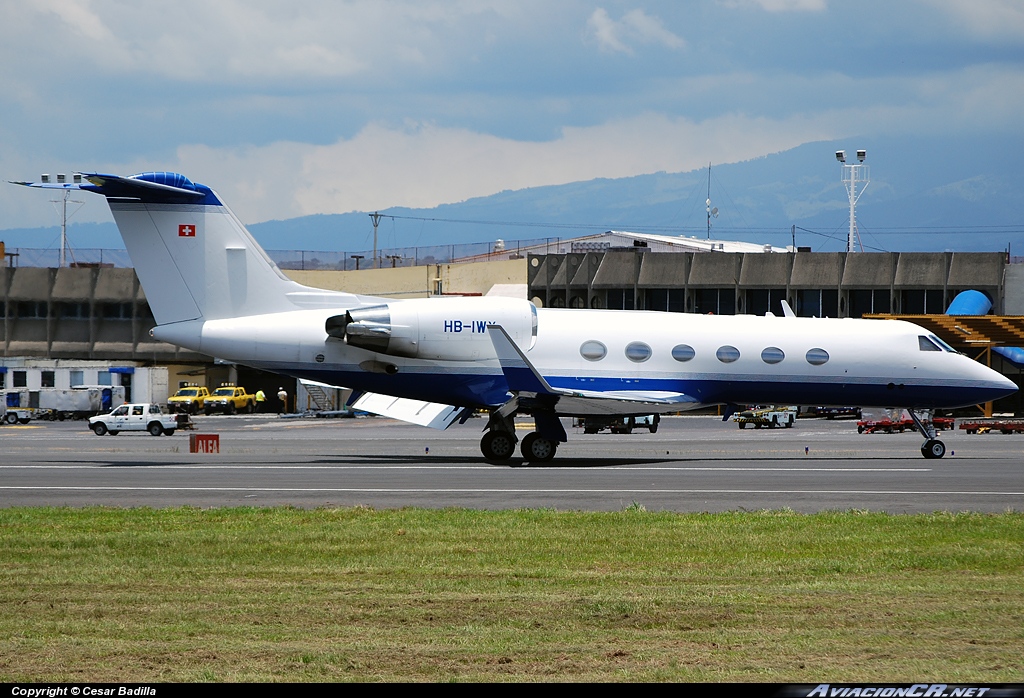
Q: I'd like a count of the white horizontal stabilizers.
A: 0